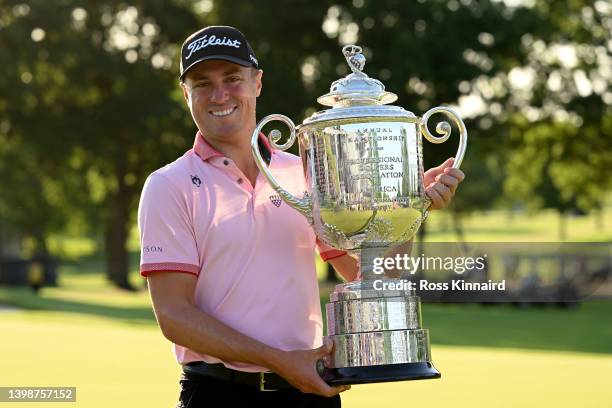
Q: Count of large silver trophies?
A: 1